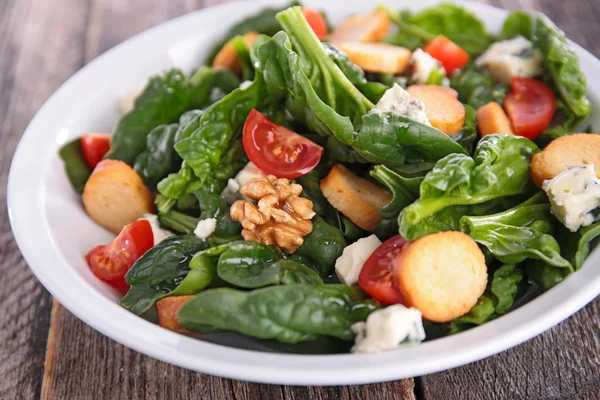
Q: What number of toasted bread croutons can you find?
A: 10